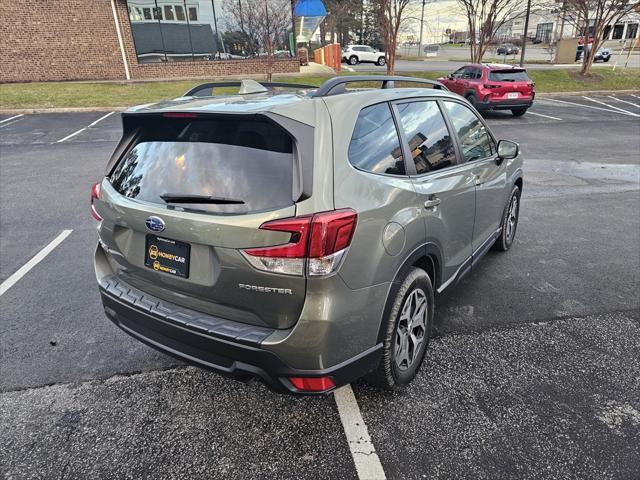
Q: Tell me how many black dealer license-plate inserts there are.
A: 1